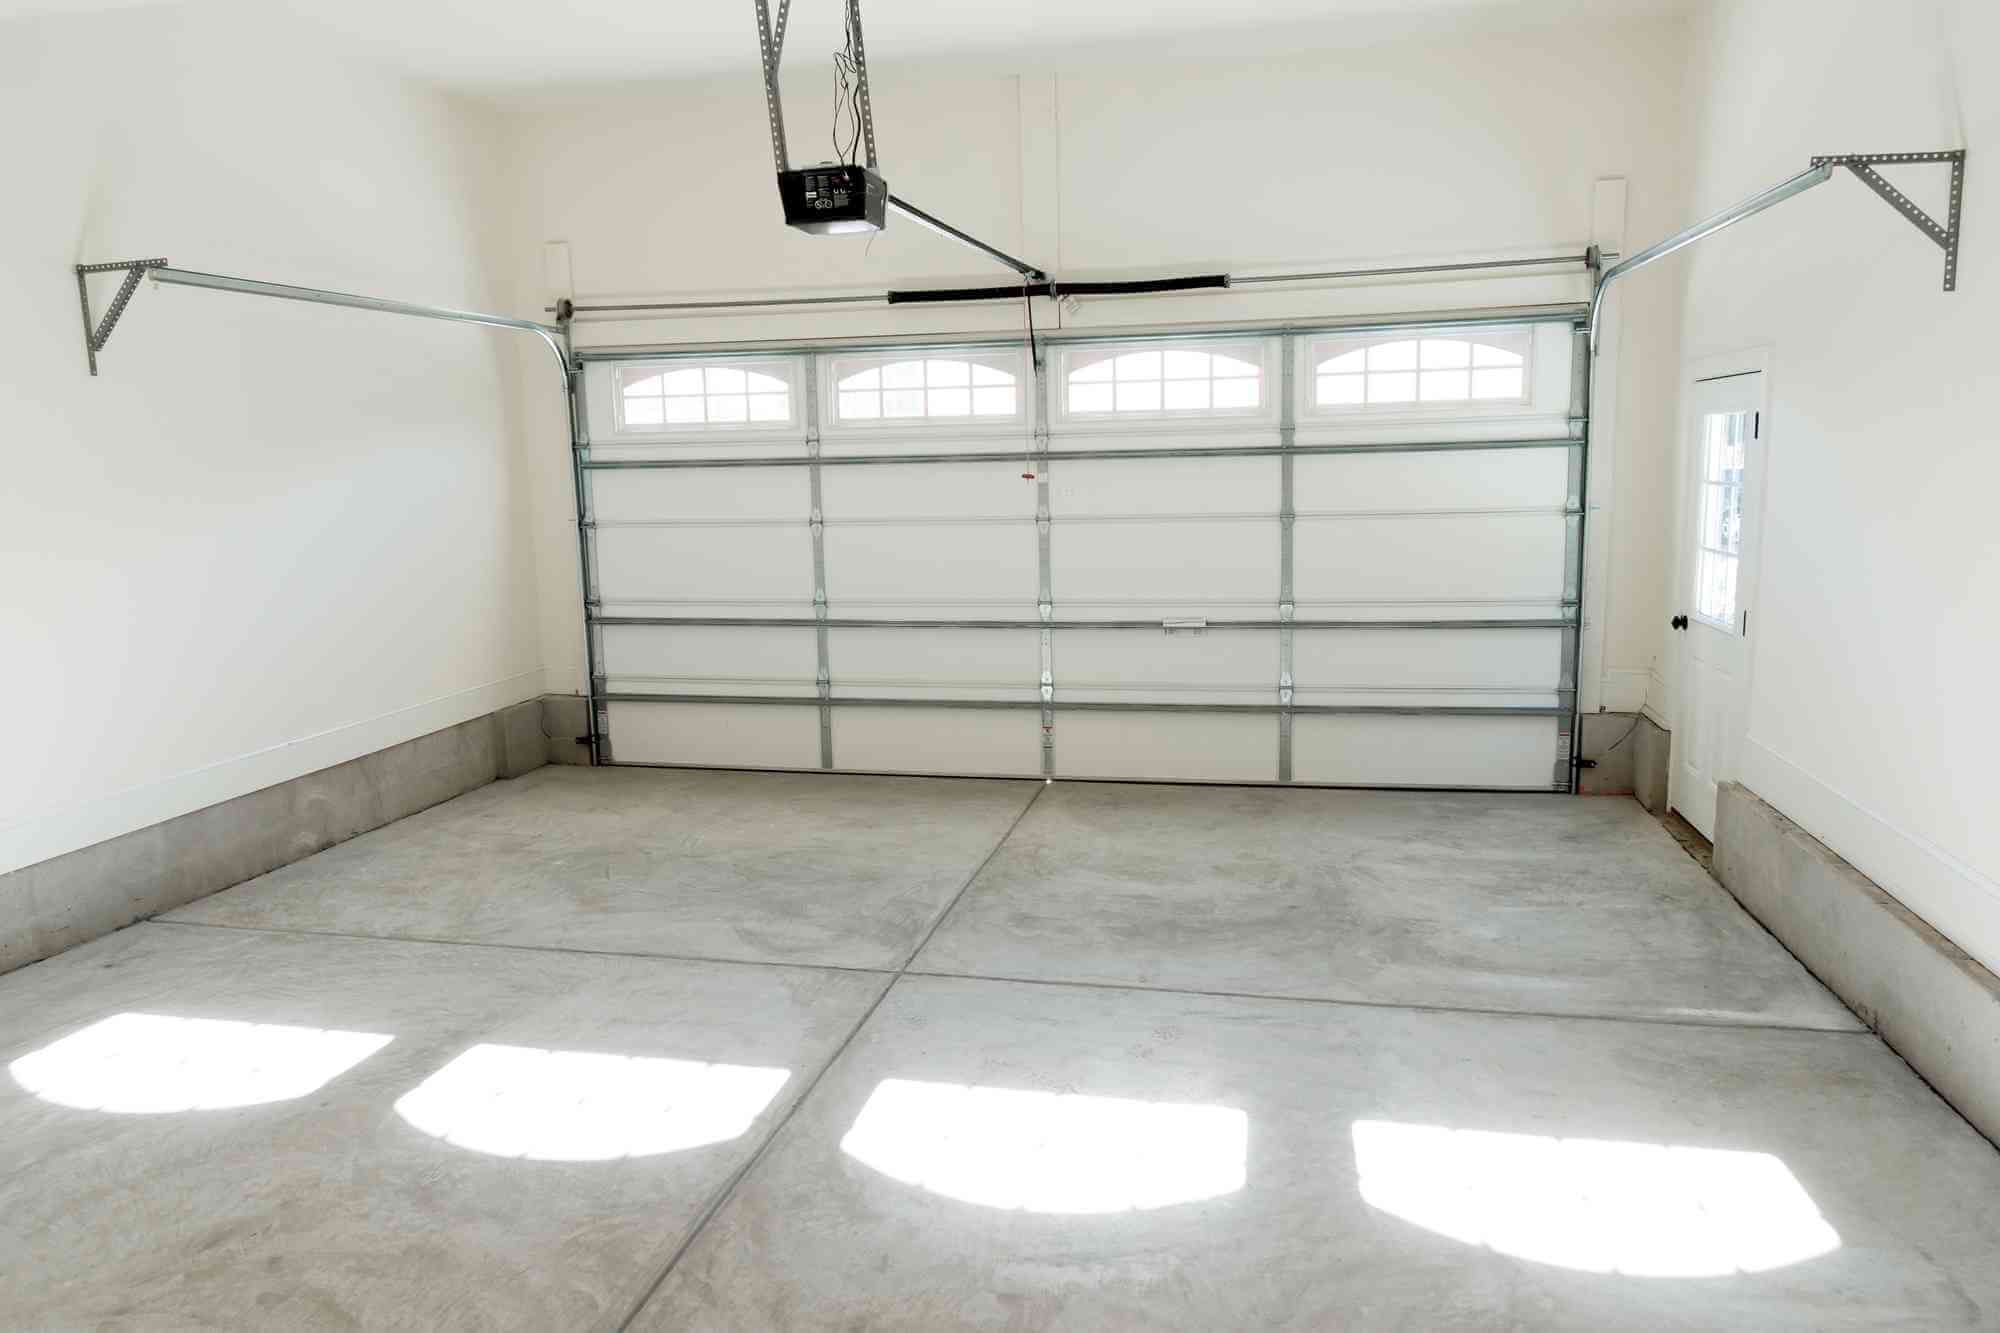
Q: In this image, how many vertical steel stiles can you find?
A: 5